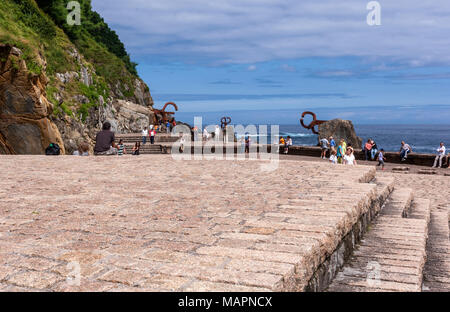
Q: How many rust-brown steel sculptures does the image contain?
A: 3